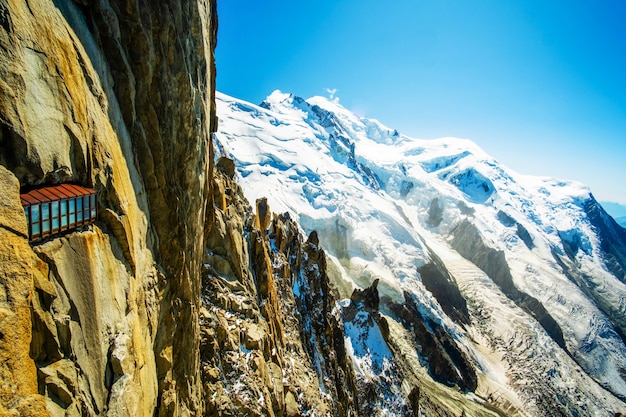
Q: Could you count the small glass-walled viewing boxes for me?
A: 1